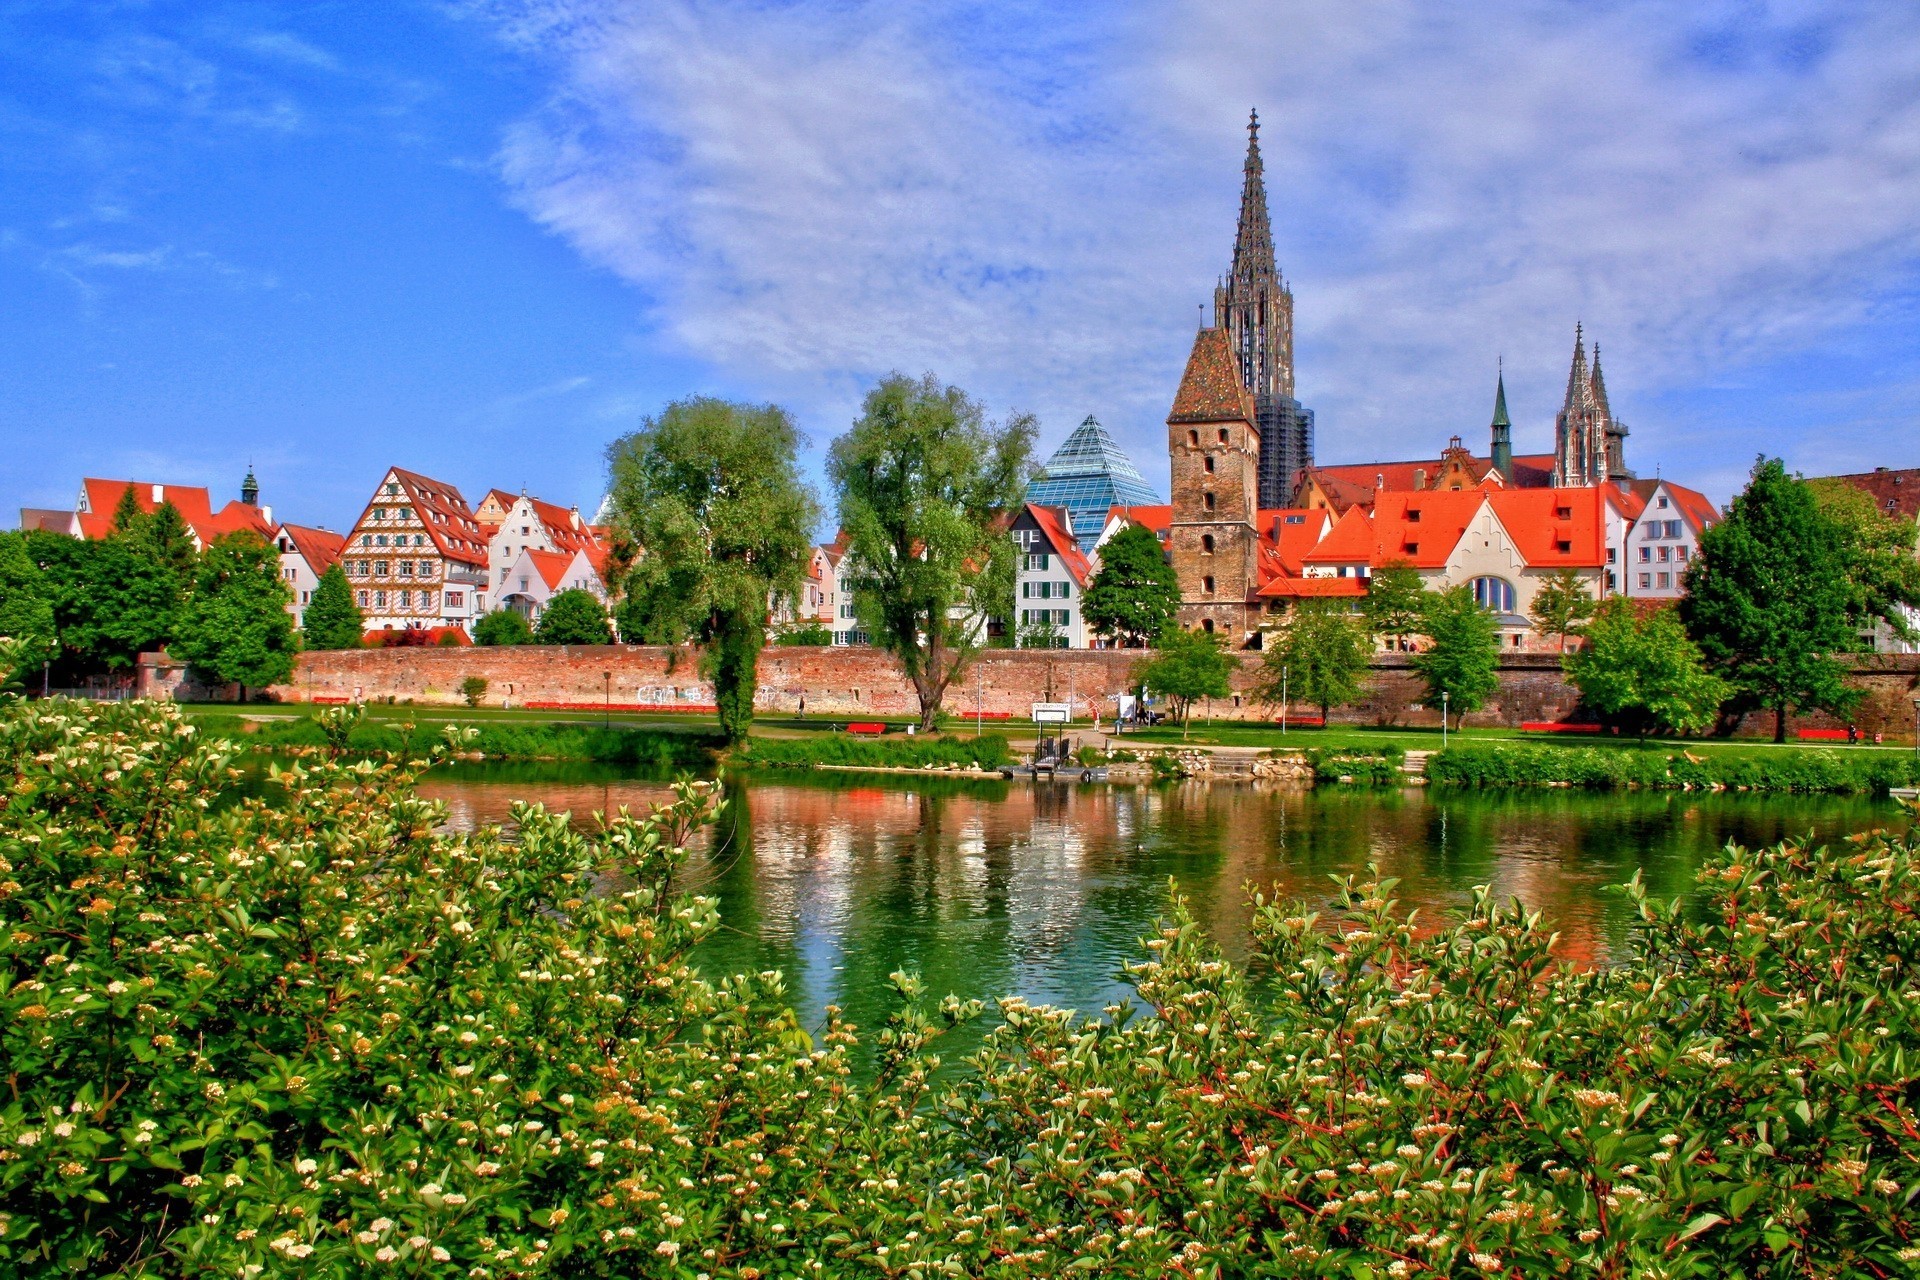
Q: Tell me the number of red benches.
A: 7